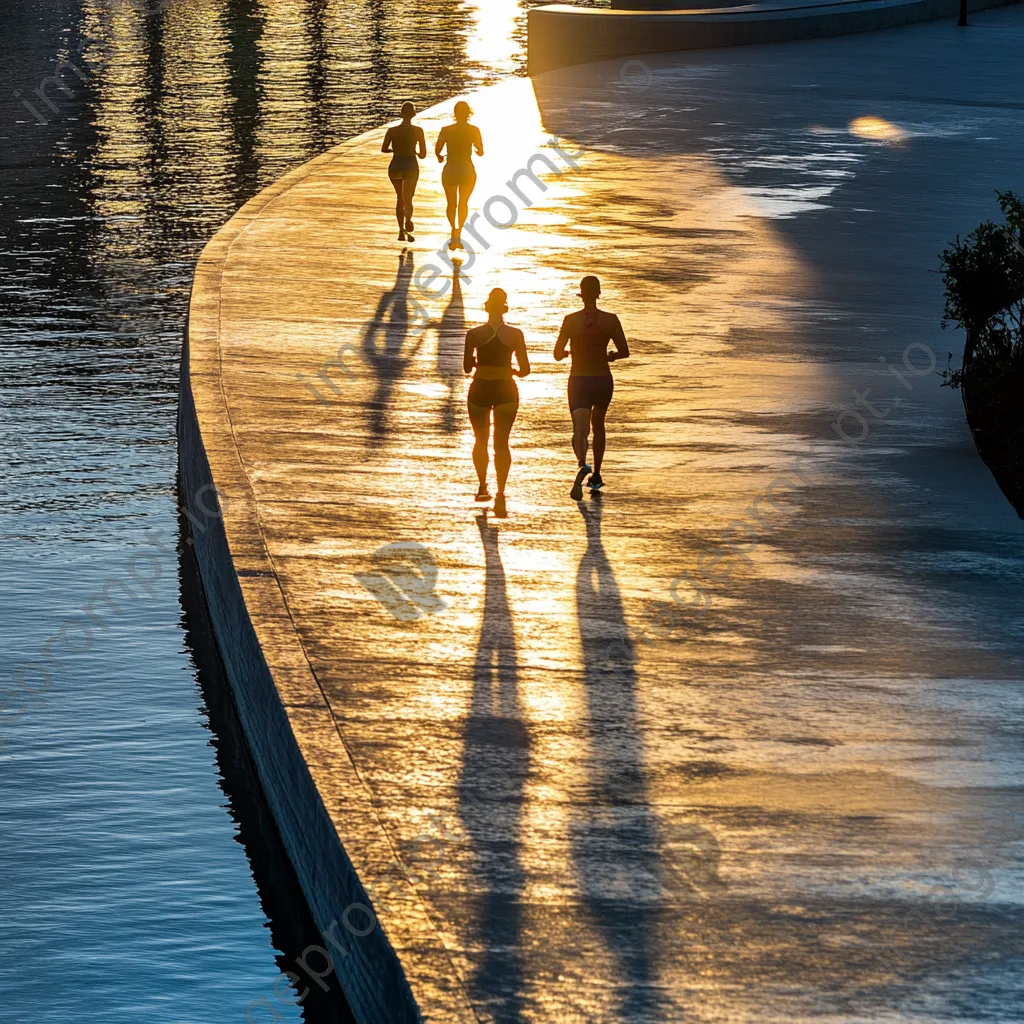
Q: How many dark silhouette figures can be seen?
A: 4